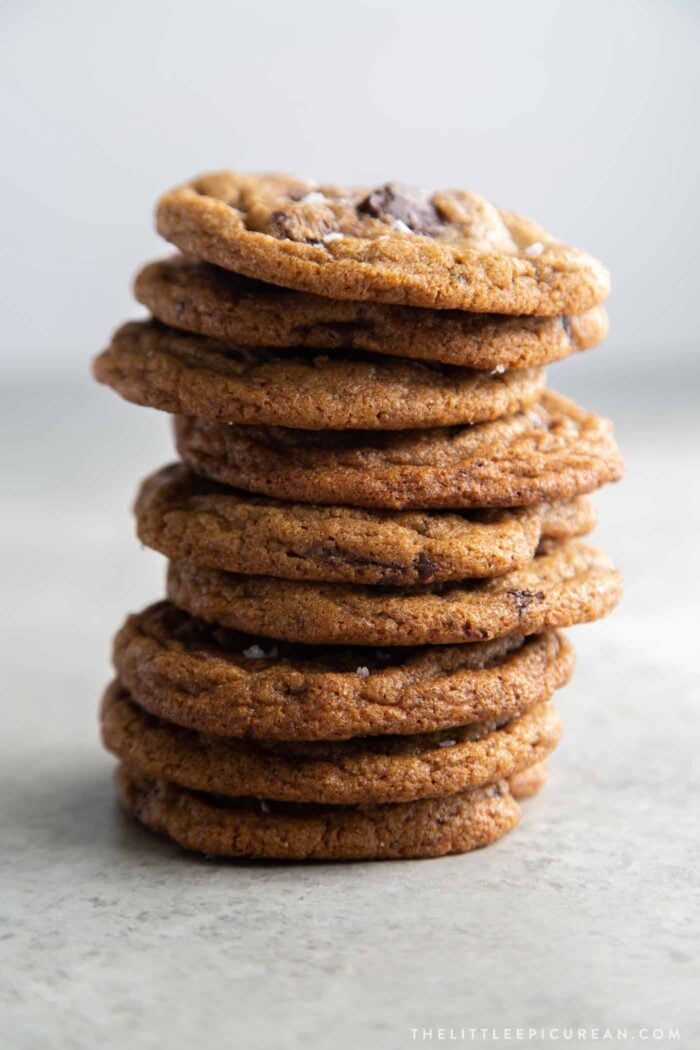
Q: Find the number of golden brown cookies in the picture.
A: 9